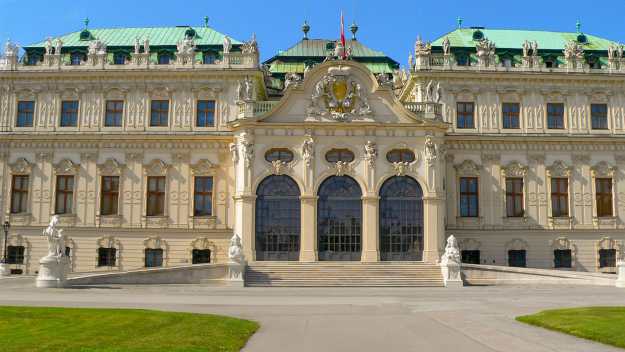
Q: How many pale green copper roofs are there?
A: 3